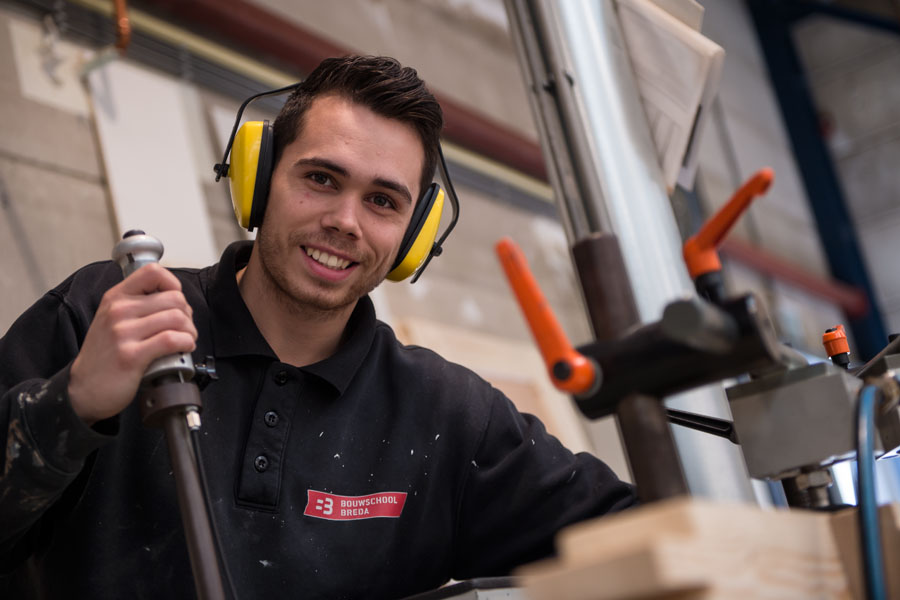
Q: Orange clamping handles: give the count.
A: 3